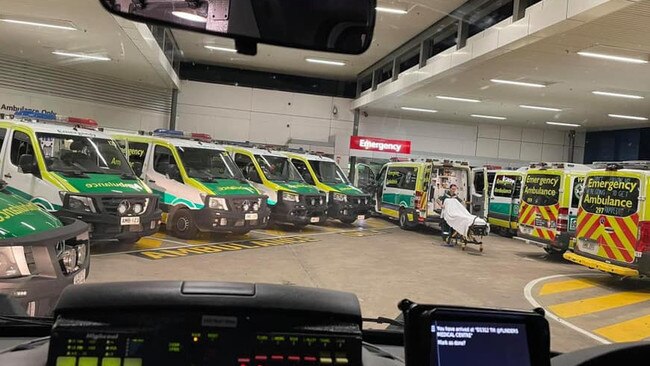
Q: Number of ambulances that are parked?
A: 9